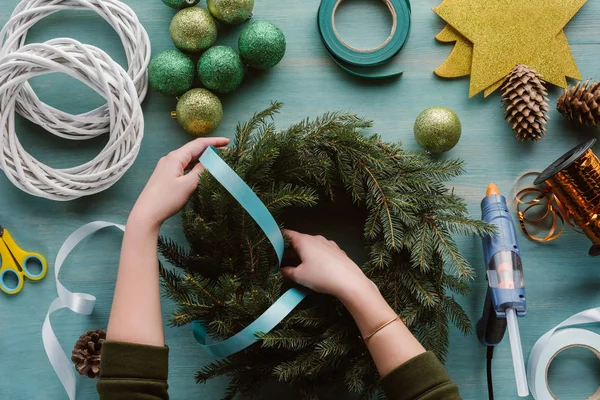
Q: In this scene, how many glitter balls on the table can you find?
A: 8